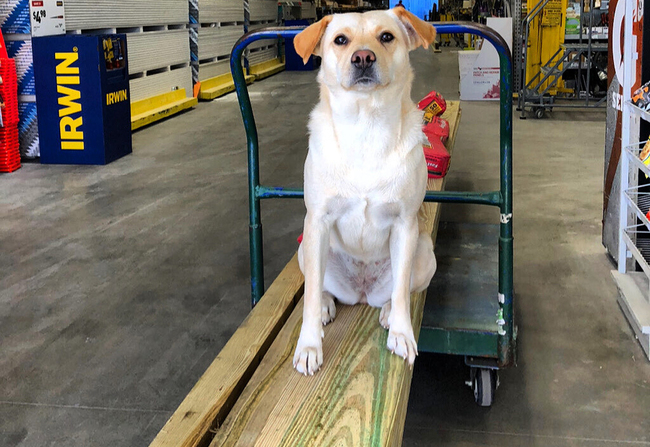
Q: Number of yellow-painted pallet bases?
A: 3